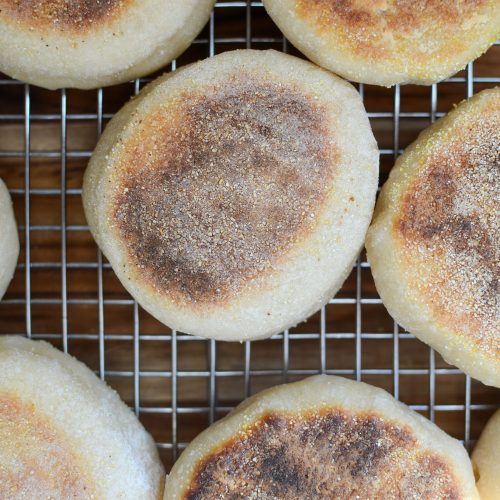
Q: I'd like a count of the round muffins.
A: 8